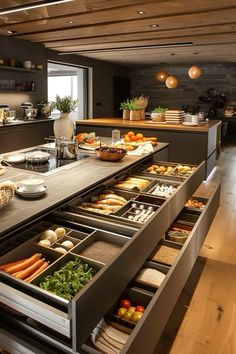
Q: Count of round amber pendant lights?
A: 3